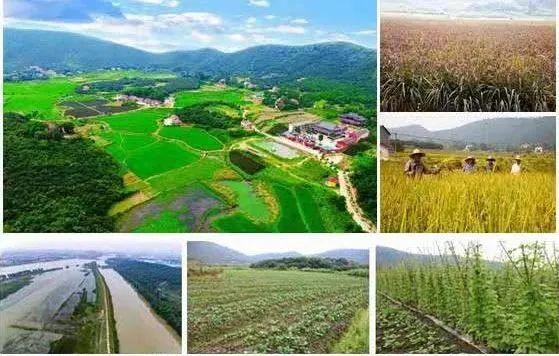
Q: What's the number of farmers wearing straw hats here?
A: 4